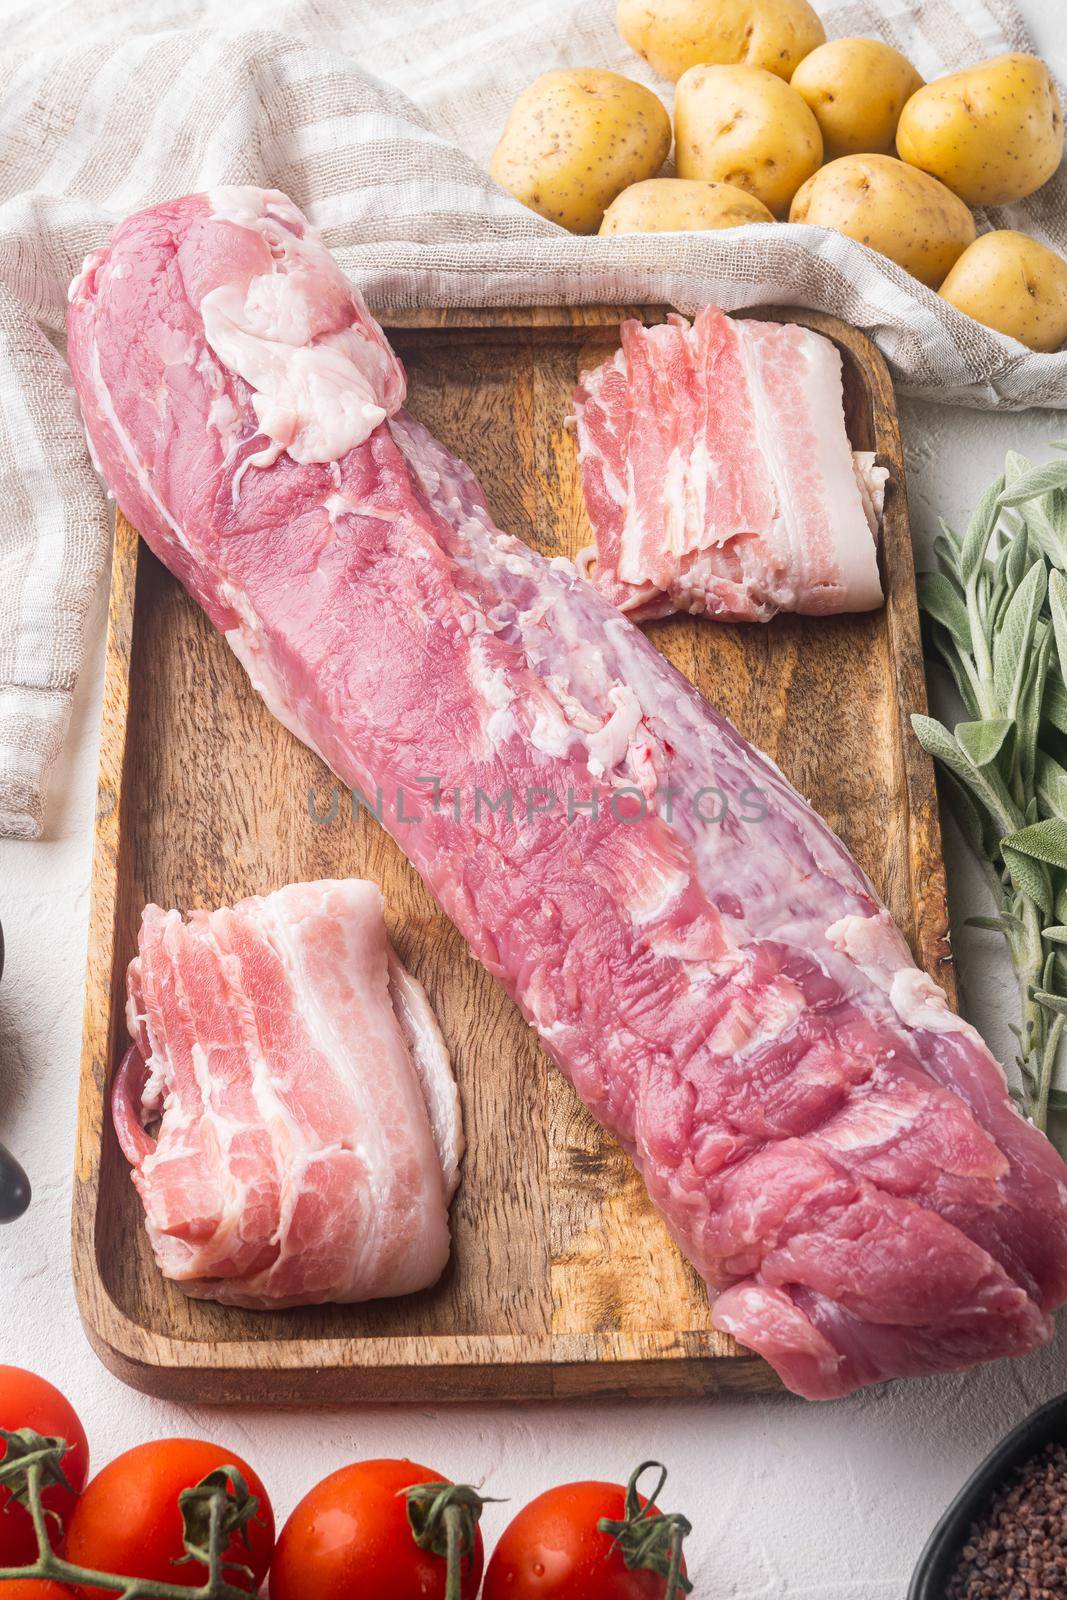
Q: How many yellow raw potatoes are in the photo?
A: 8